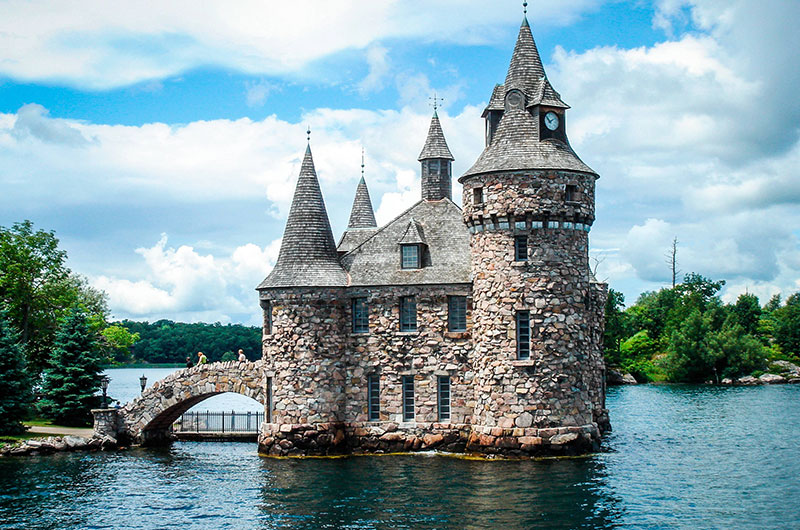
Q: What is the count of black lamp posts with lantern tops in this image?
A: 2